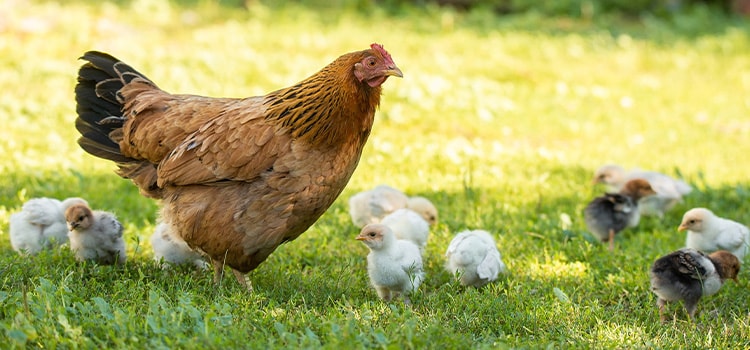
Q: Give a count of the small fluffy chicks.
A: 11